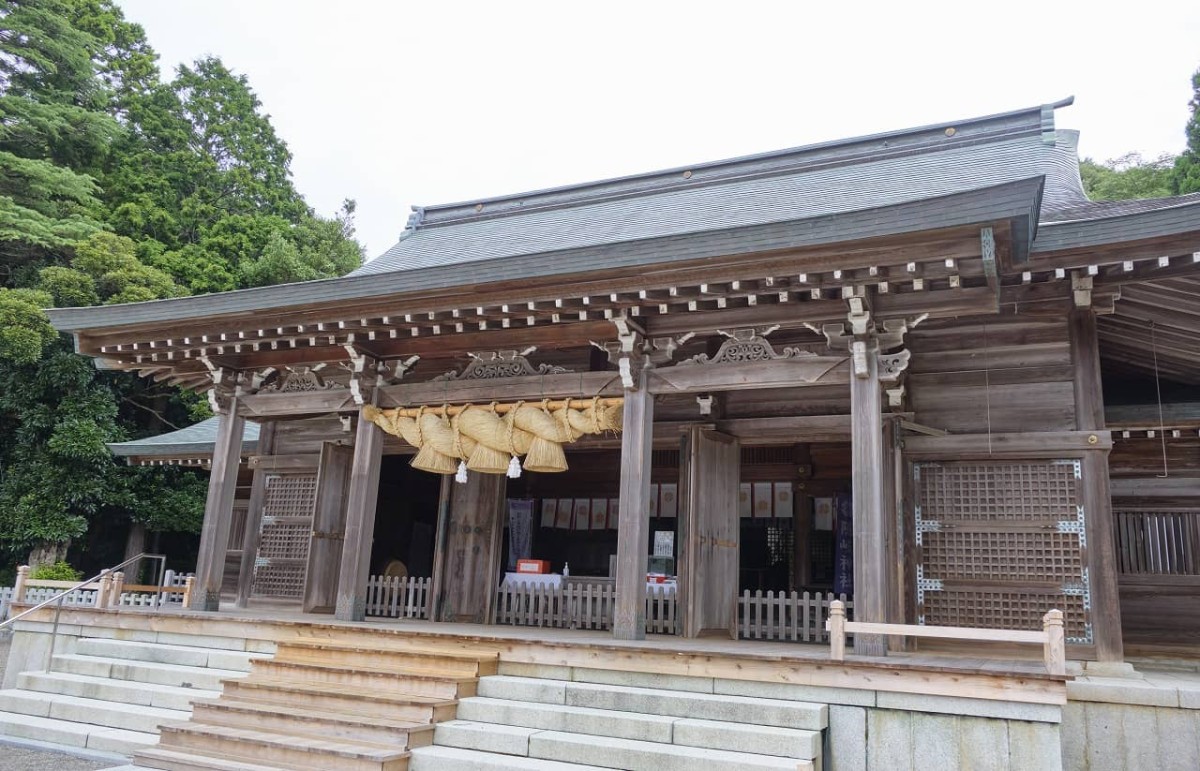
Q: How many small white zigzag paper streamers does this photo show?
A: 2